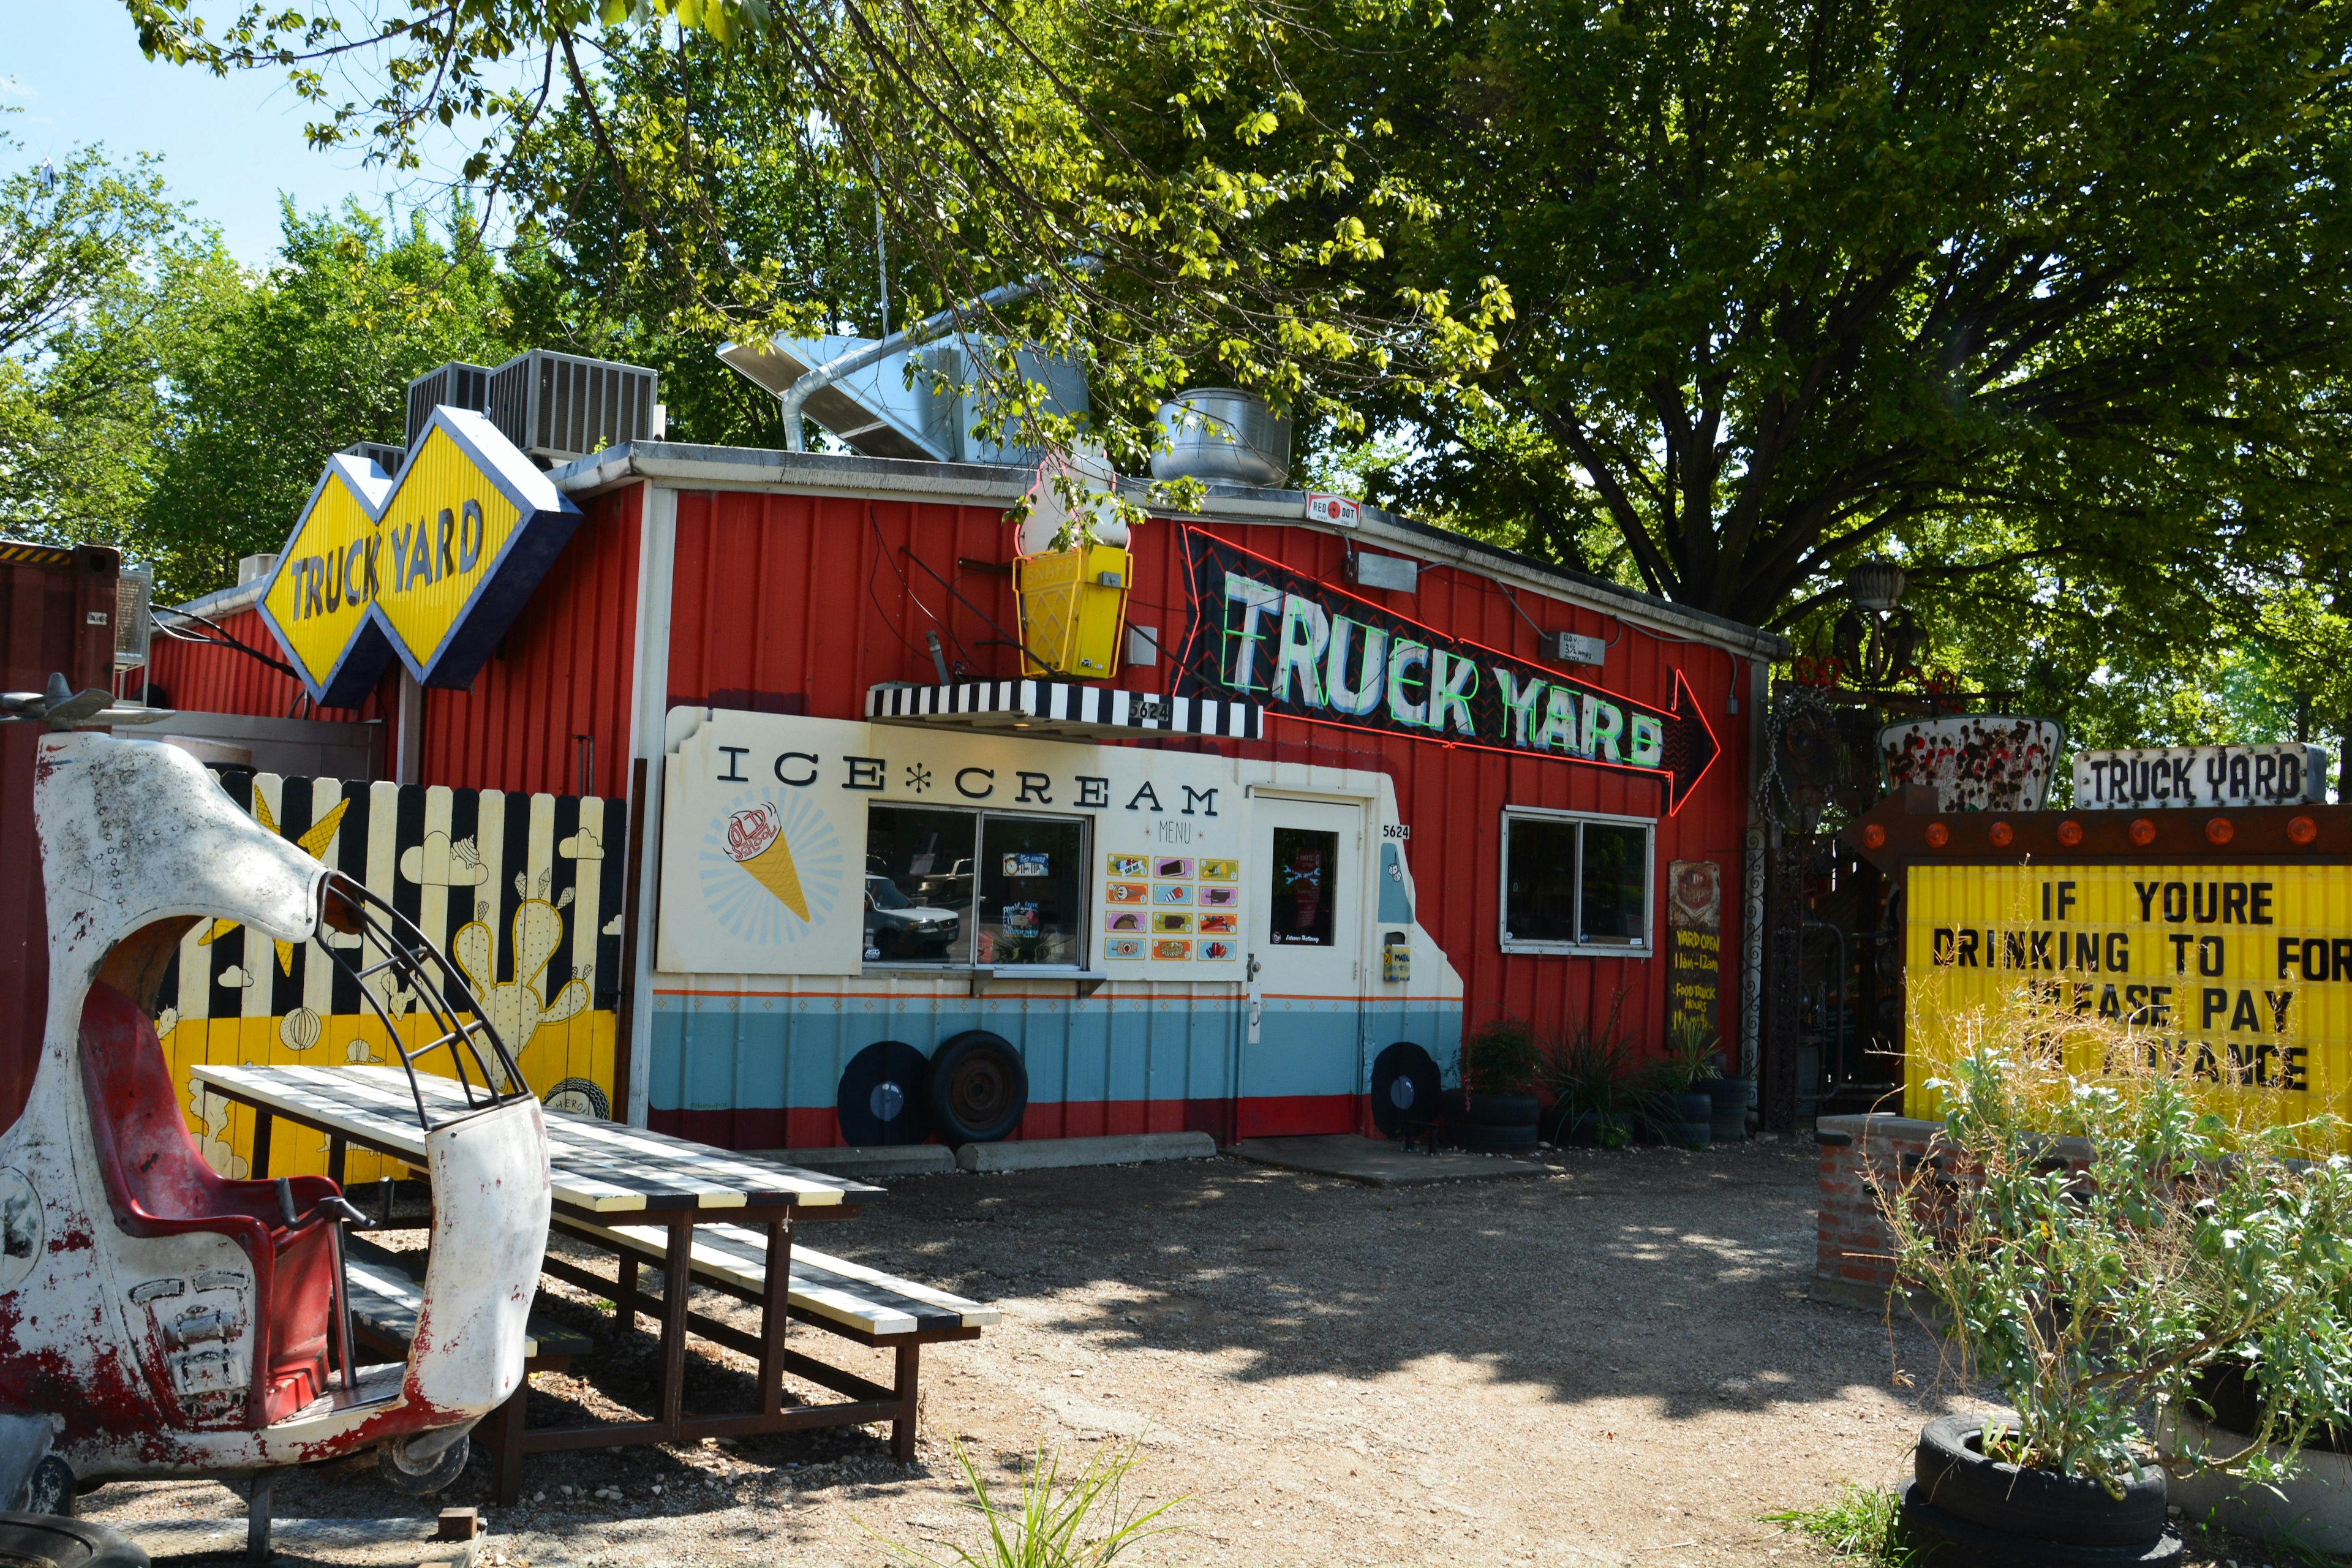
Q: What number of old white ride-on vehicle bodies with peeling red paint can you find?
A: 1